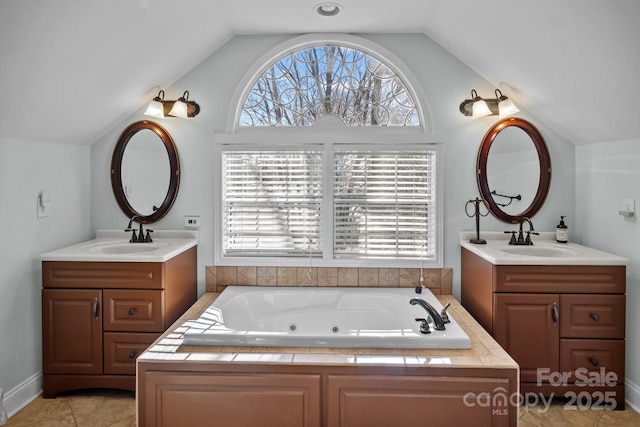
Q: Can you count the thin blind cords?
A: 2